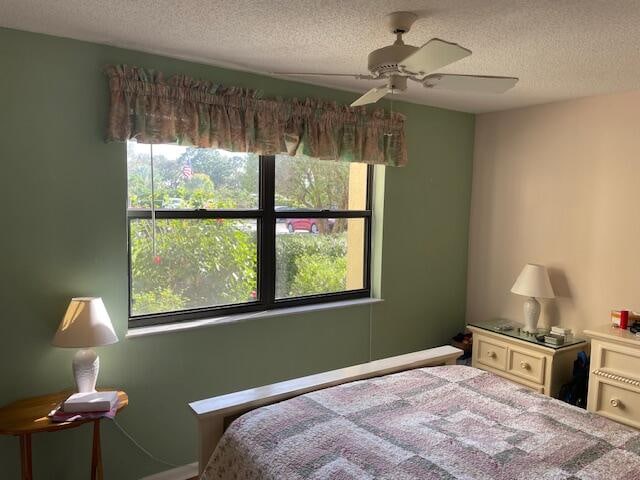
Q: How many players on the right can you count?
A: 0